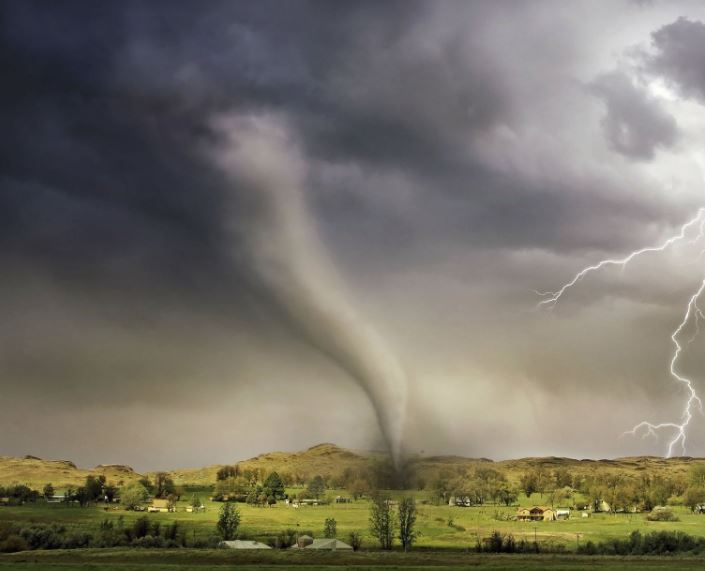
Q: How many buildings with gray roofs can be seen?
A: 2